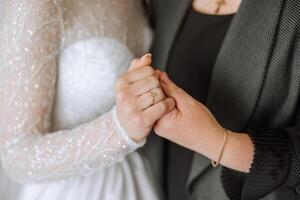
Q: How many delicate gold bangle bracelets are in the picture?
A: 1